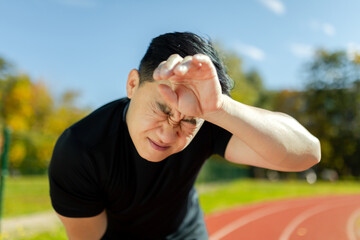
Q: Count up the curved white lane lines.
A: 3